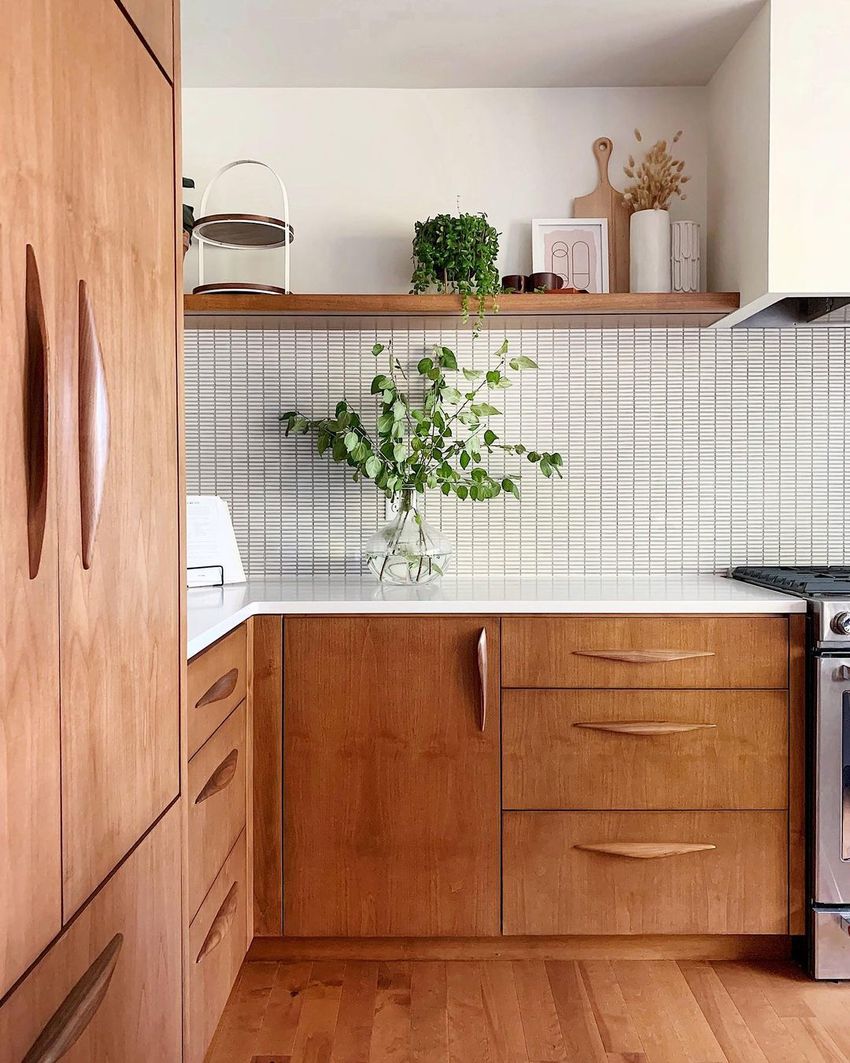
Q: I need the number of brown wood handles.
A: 10